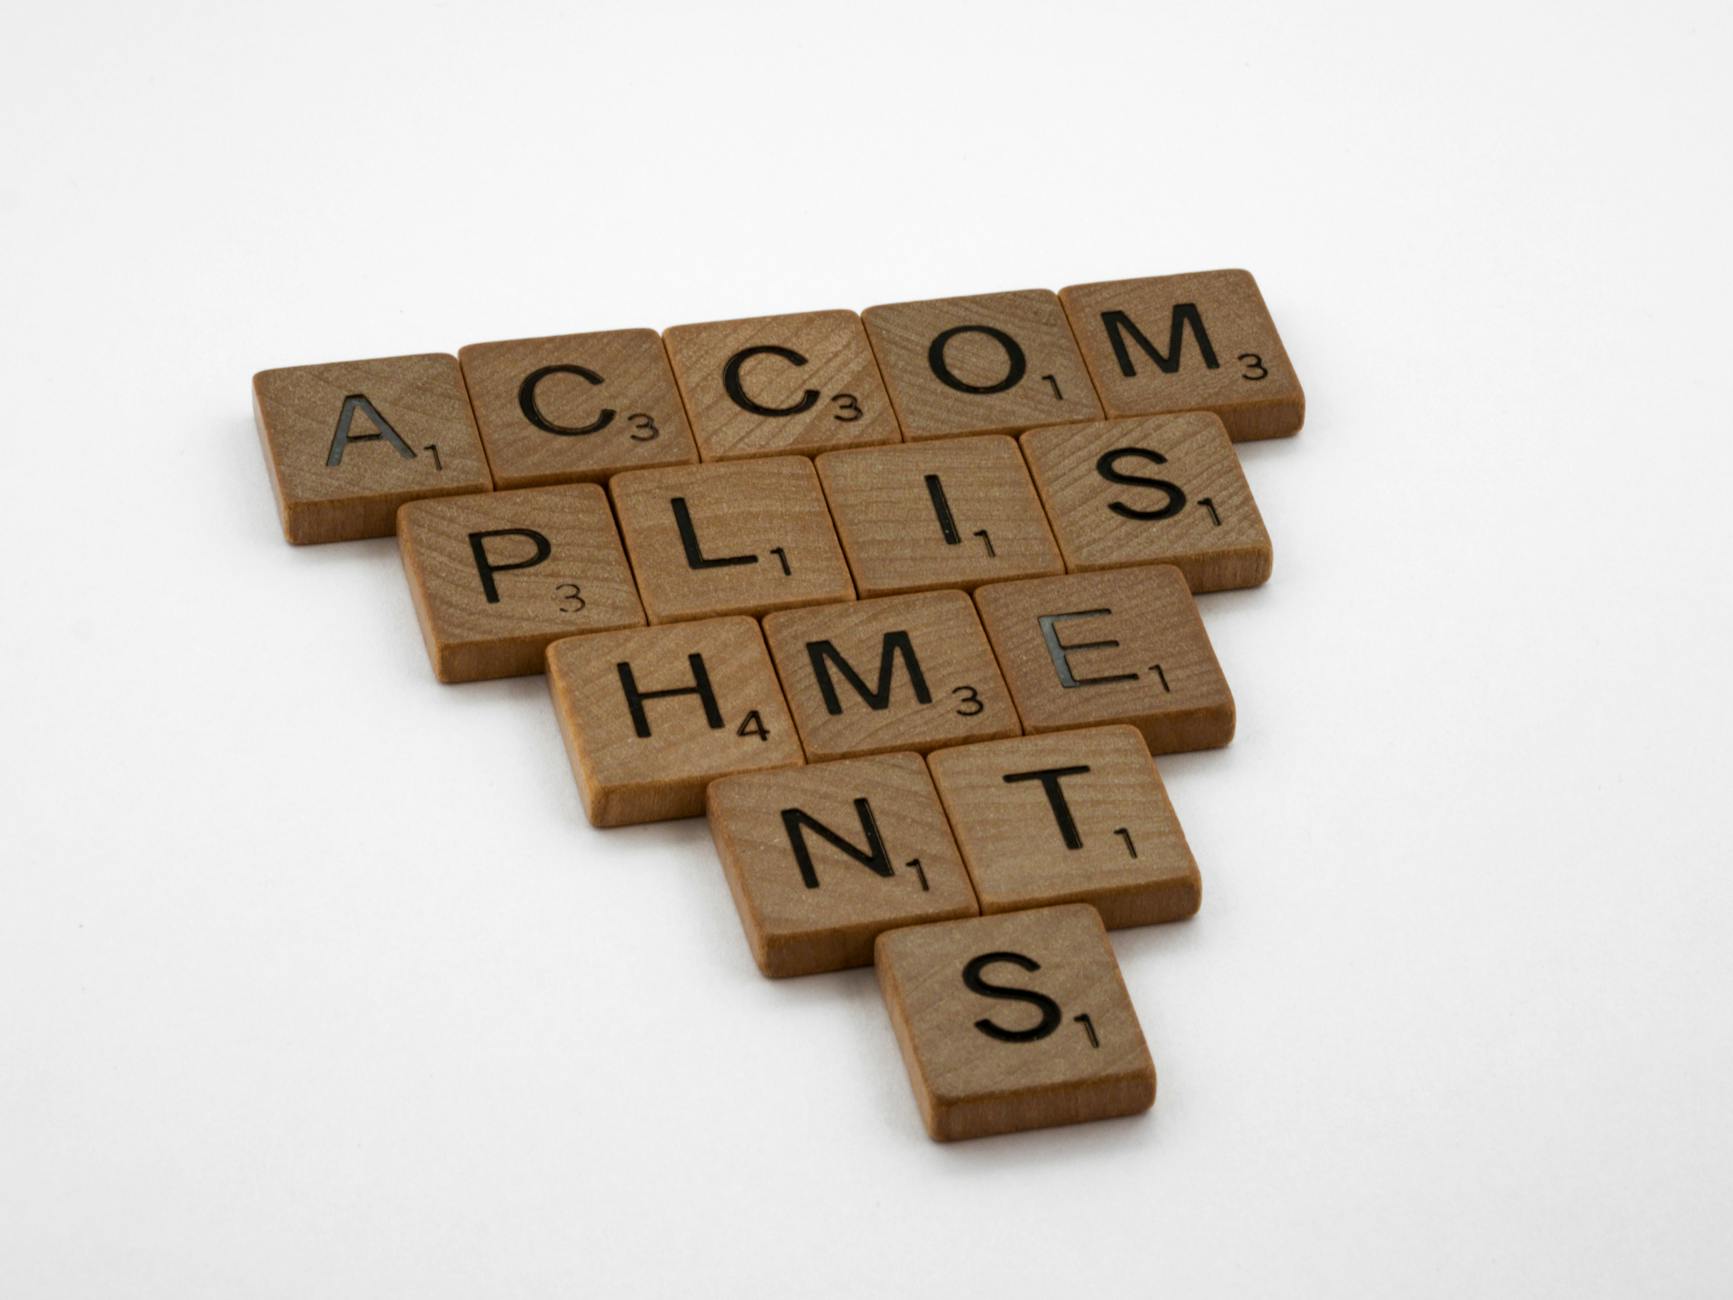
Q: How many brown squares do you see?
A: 15